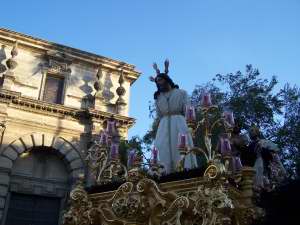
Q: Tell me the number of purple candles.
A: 11